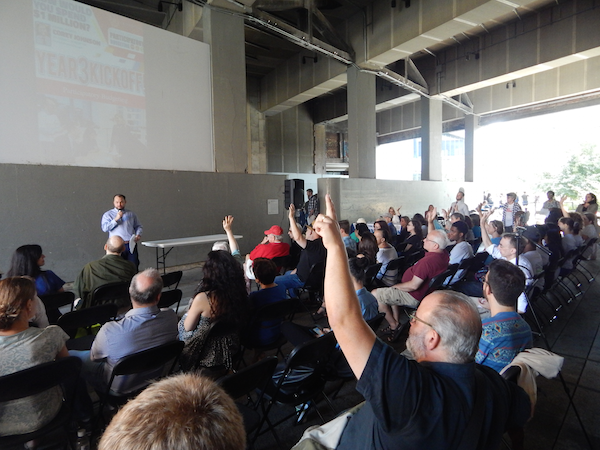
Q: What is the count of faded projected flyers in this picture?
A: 1